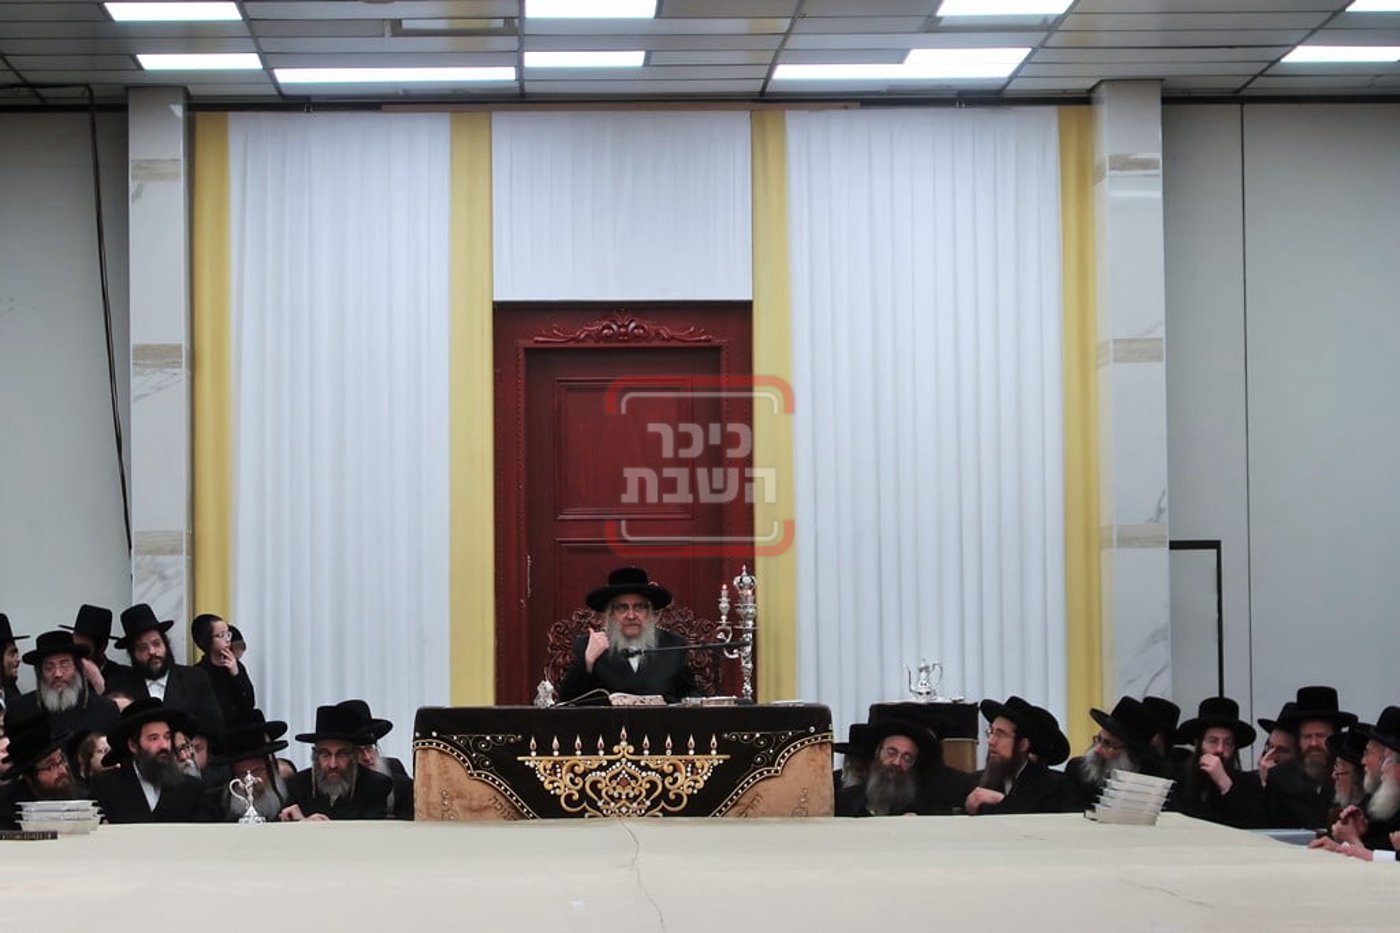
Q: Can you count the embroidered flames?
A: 9